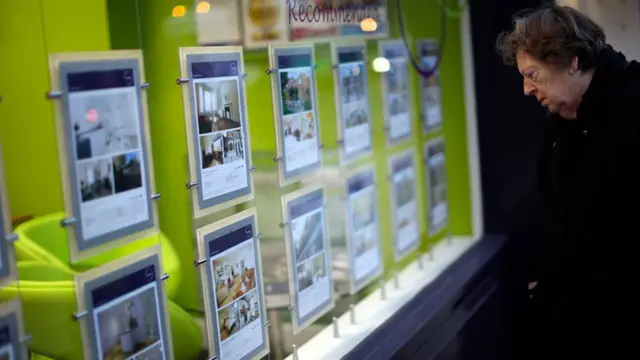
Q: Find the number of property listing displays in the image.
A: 14